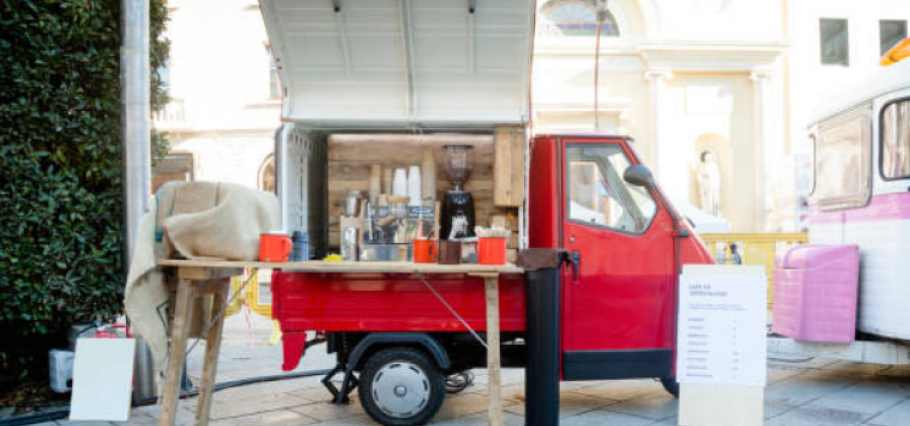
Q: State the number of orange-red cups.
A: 3